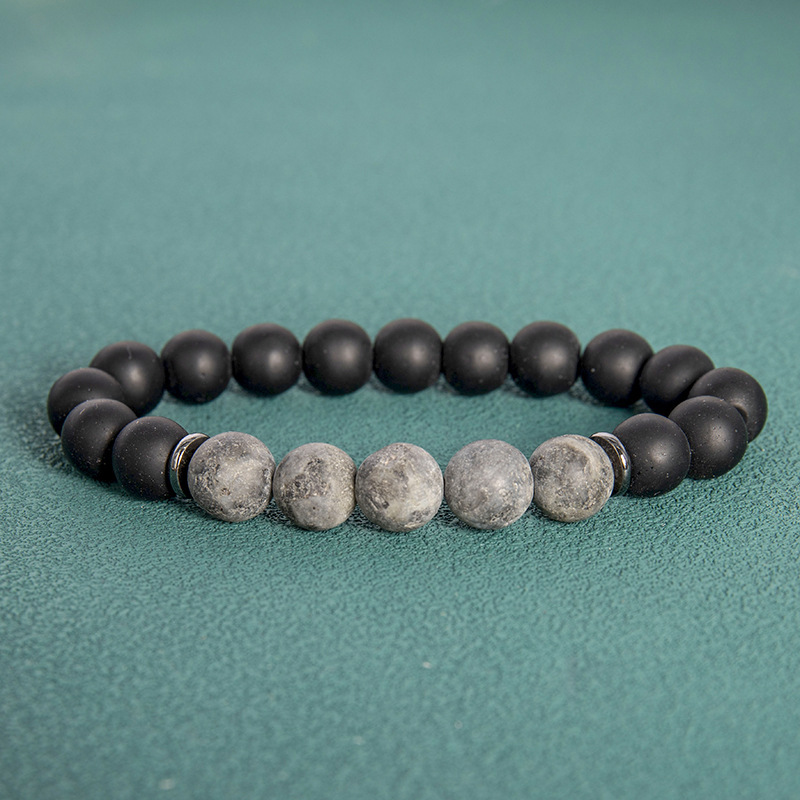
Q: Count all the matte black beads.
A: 15